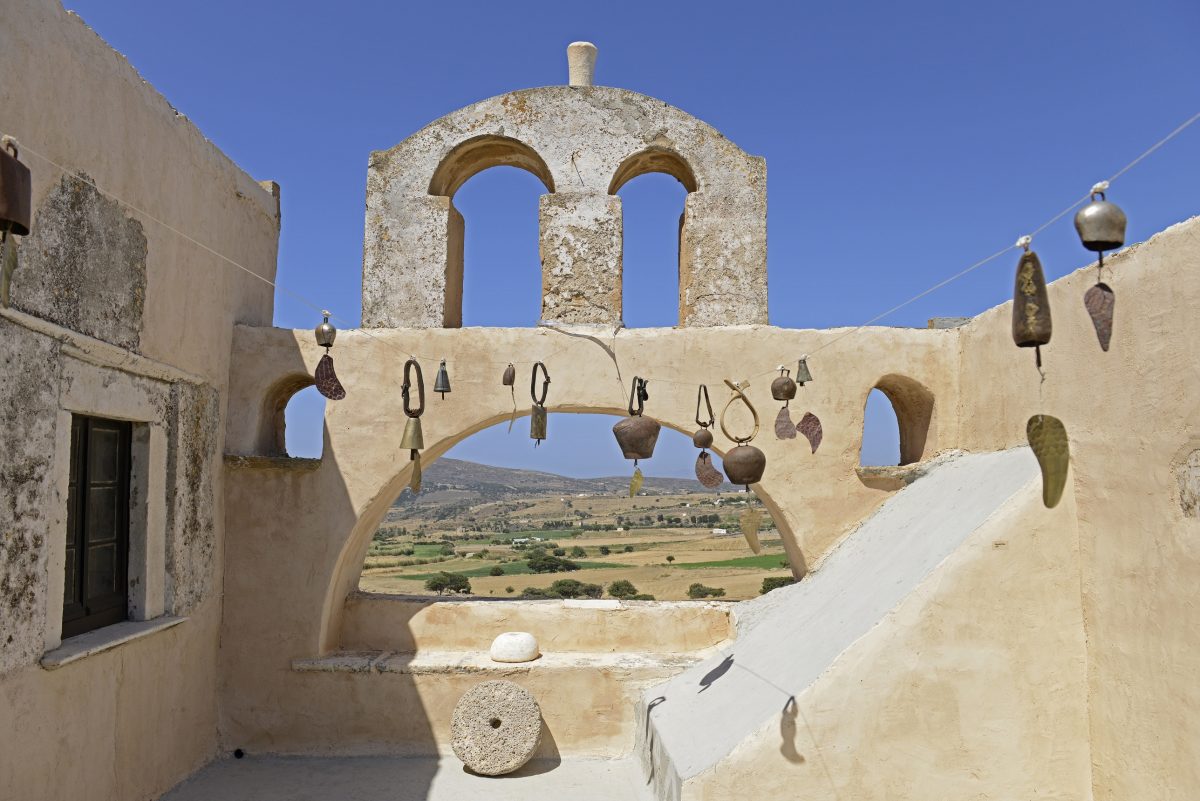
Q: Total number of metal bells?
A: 13